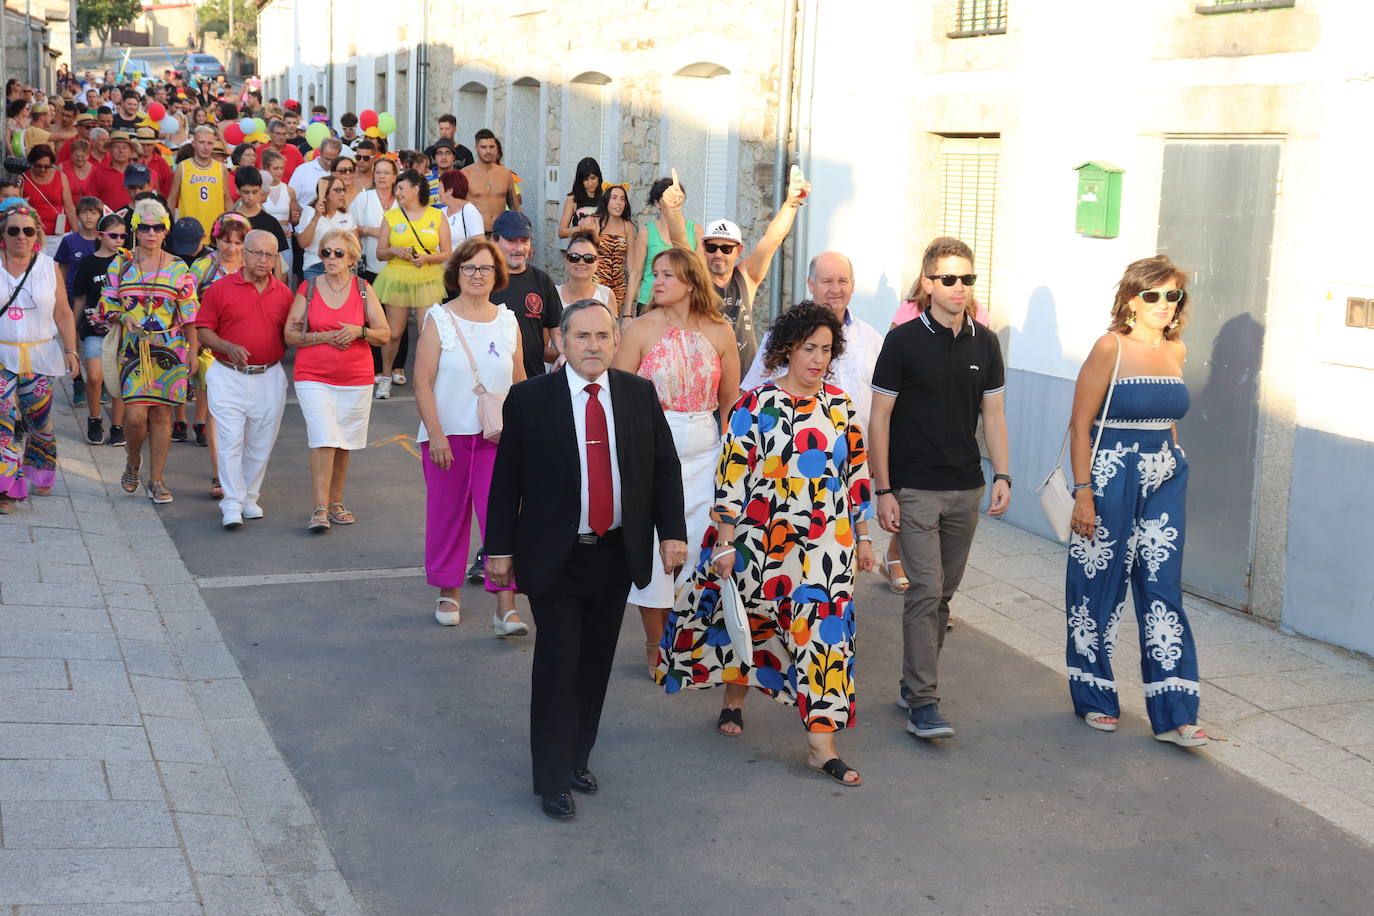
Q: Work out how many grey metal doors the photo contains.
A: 1